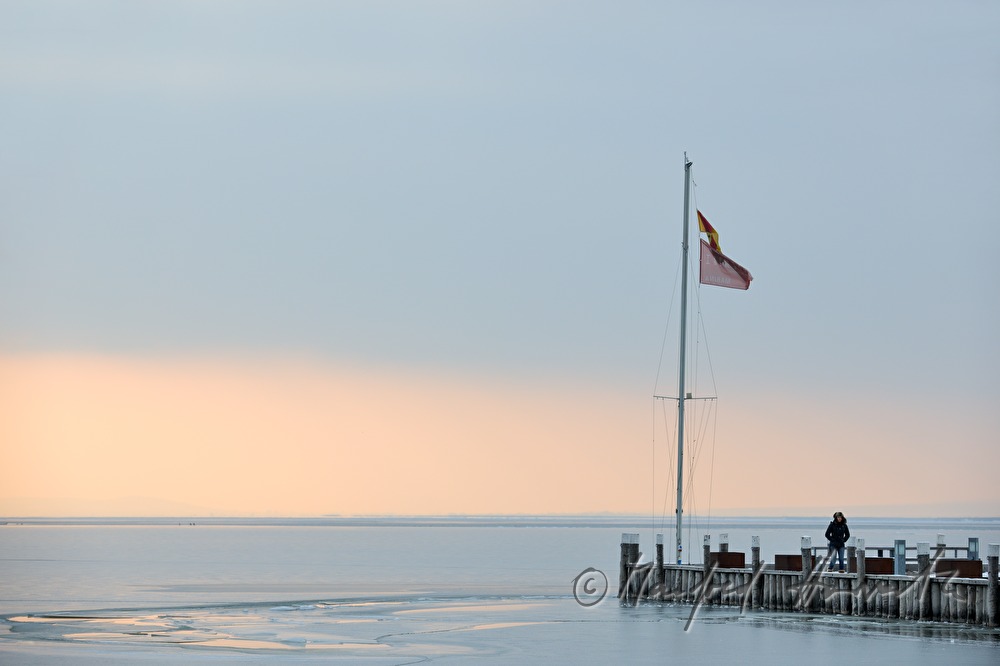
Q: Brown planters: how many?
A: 4